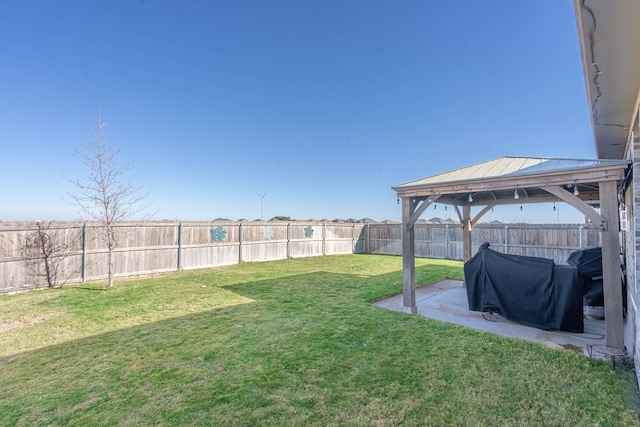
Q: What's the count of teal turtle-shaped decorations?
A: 3